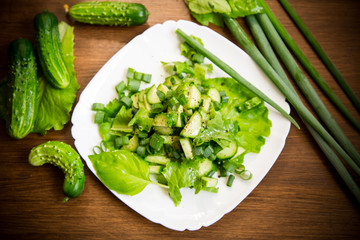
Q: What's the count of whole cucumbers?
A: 4